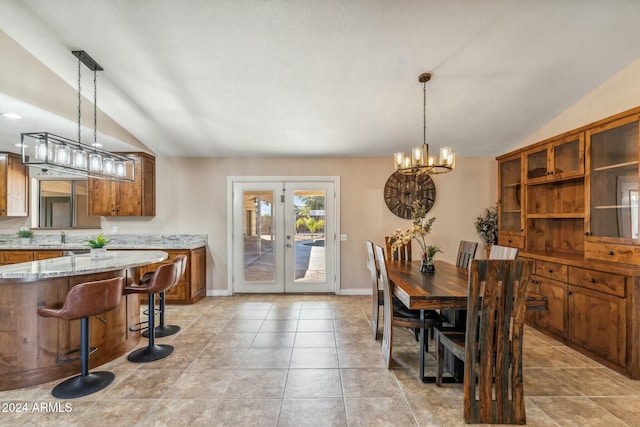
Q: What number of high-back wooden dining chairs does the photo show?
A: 6